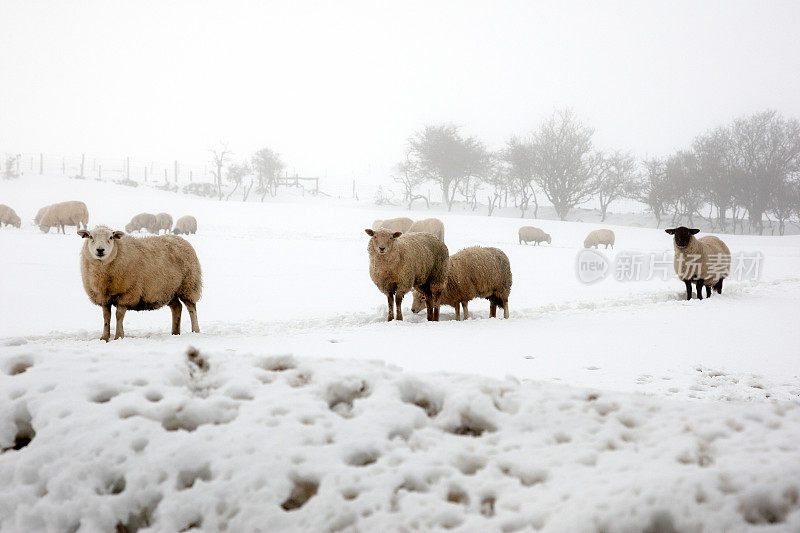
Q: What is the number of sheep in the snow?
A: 14